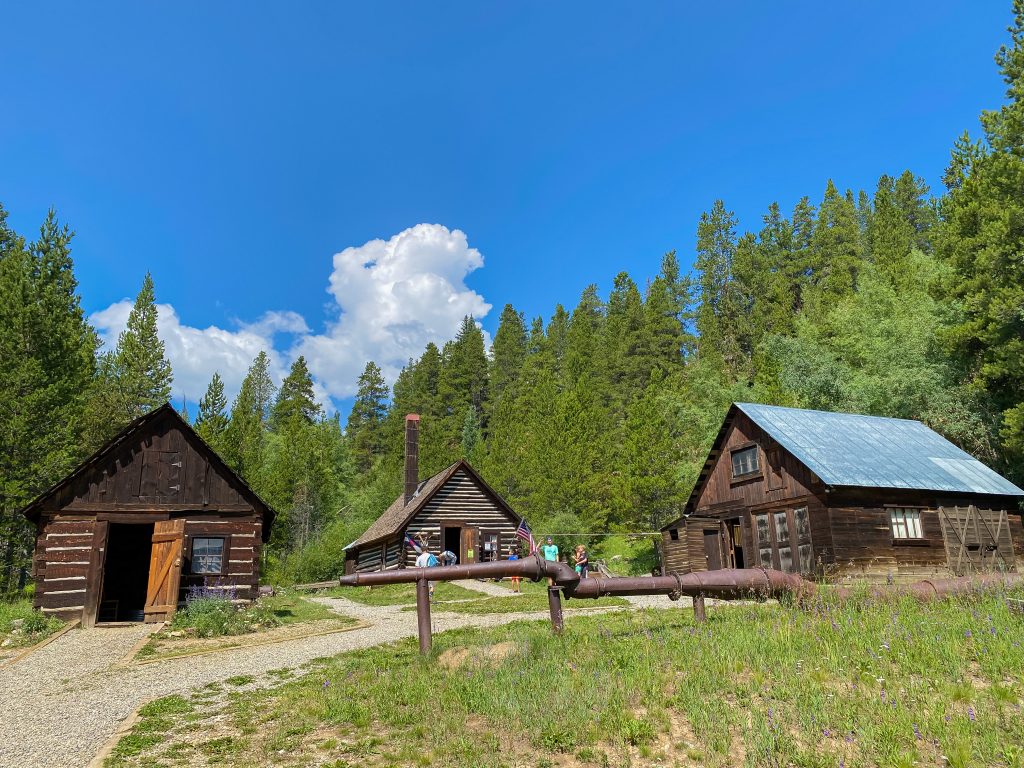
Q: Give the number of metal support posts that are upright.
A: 3